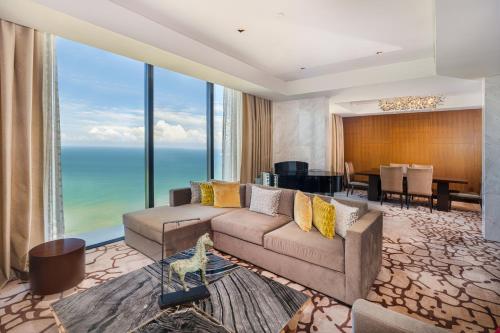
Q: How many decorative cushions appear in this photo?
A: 7